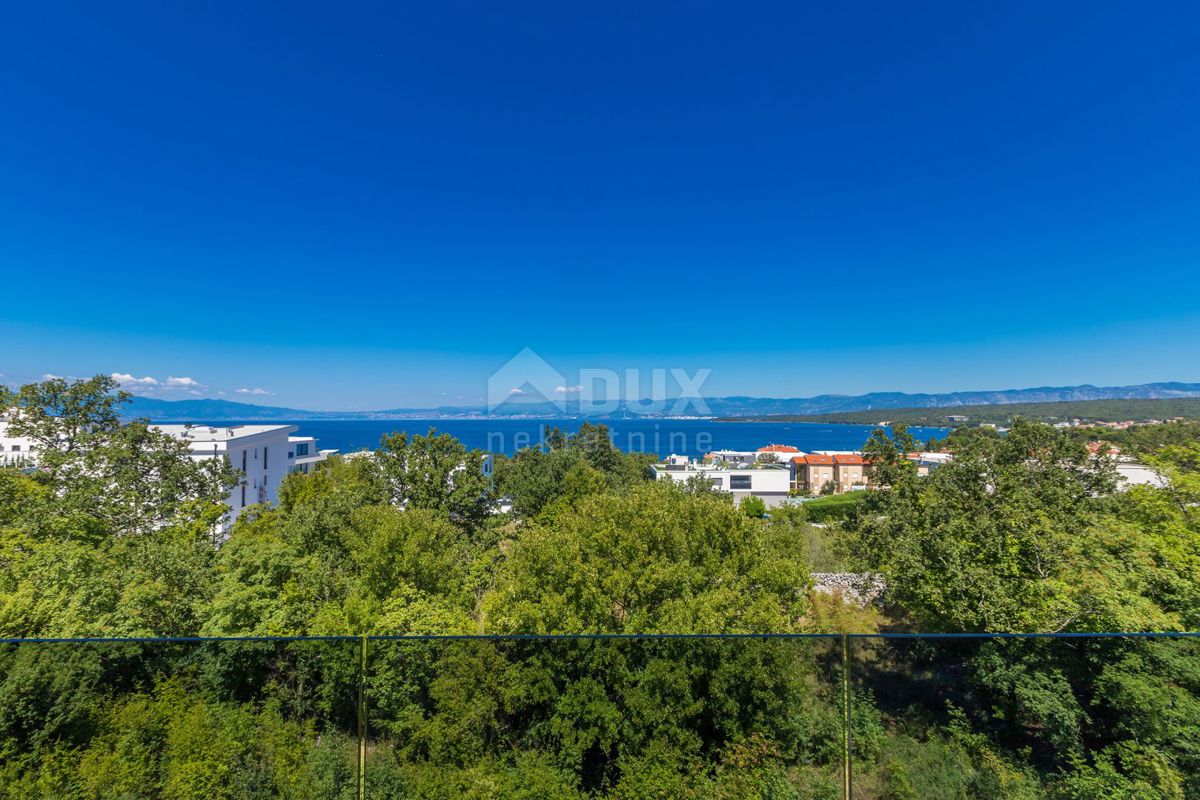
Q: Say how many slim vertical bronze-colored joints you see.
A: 2